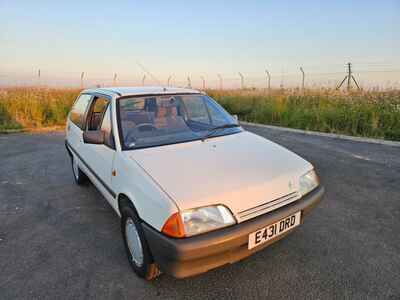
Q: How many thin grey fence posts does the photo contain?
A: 11